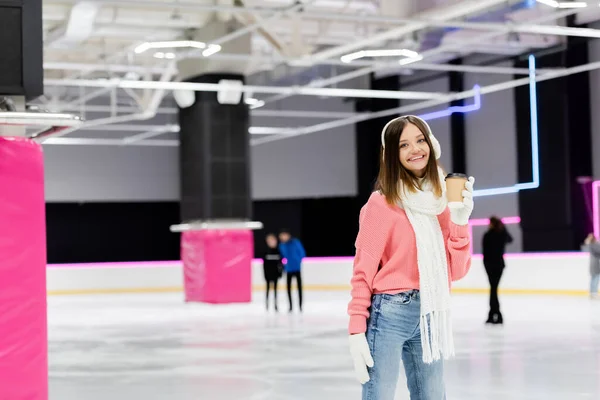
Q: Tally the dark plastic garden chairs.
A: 0